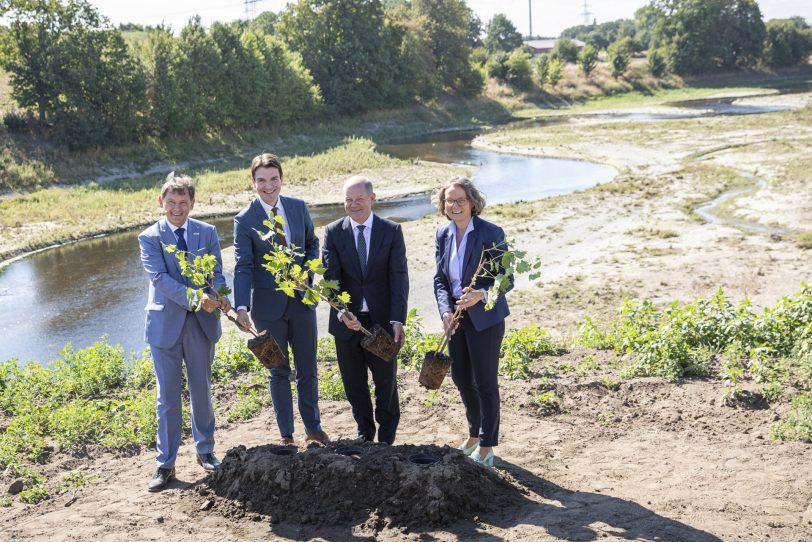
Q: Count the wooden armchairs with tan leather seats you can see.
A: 0